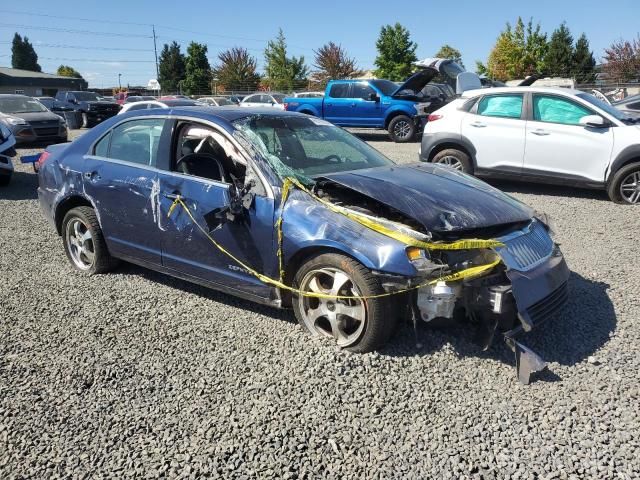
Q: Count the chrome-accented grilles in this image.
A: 1